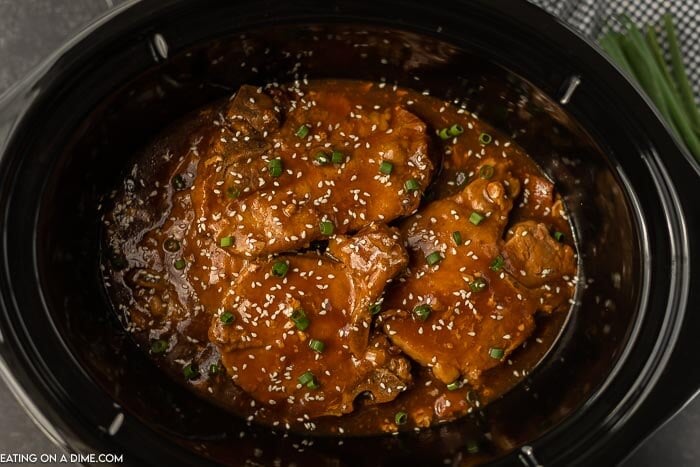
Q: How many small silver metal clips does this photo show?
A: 4